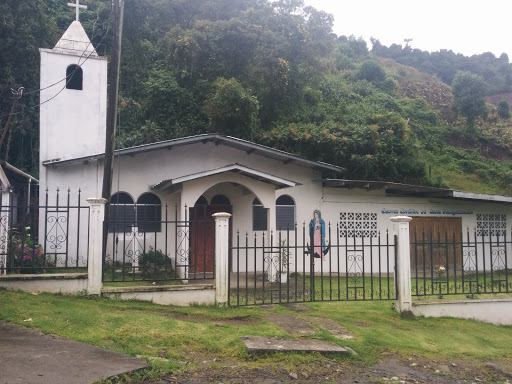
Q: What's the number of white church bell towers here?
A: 1